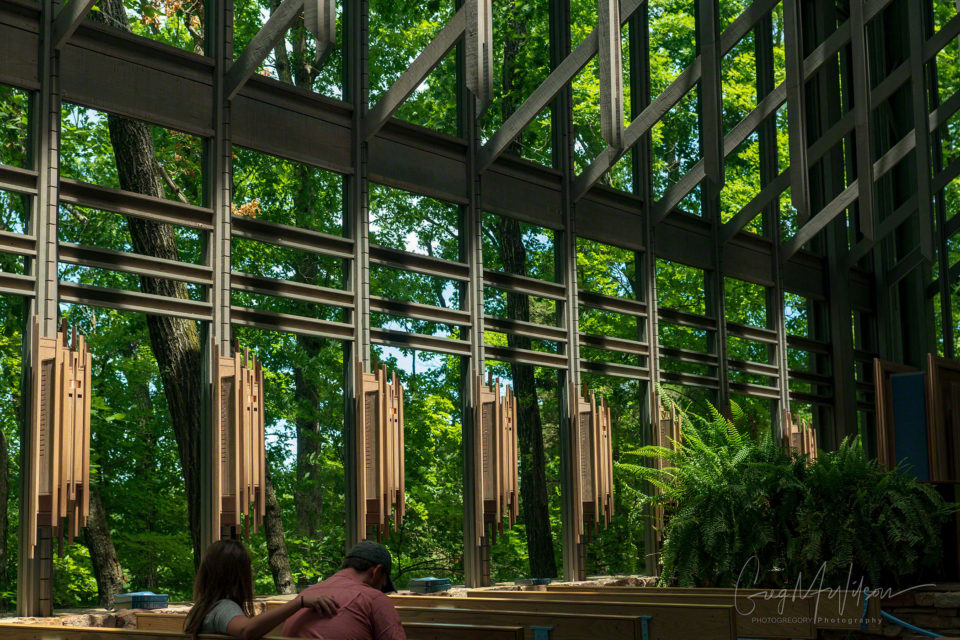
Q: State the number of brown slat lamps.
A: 7